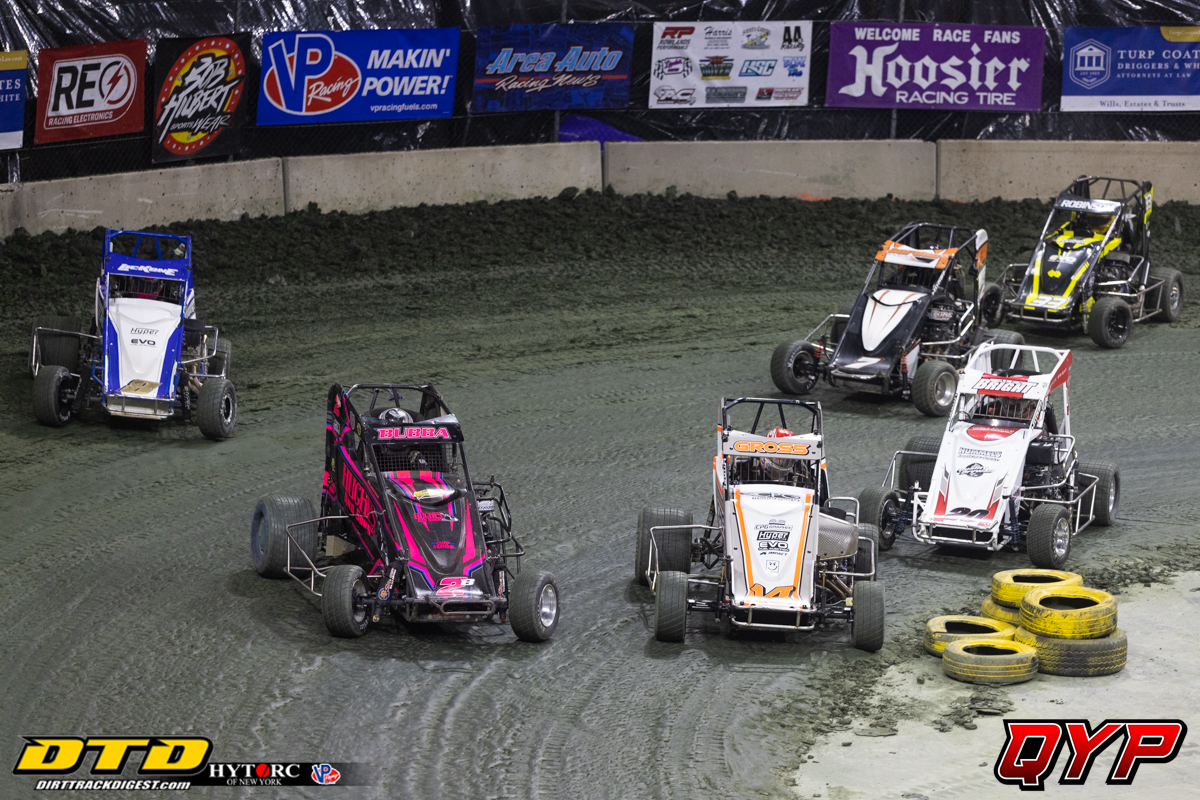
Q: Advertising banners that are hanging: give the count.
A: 8